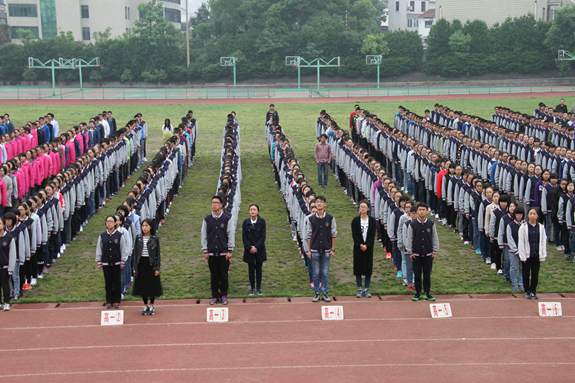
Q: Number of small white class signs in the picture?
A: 5